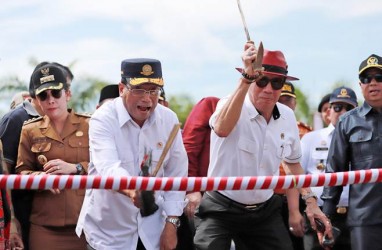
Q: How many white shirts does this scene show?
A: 3